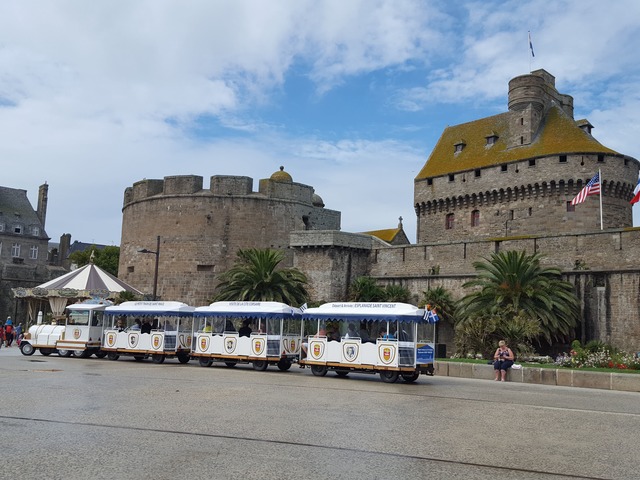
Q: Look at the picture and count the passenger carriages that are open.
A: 3